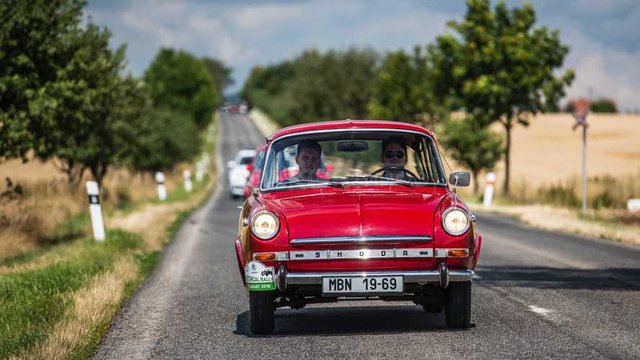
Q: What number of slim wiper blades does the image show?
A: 2